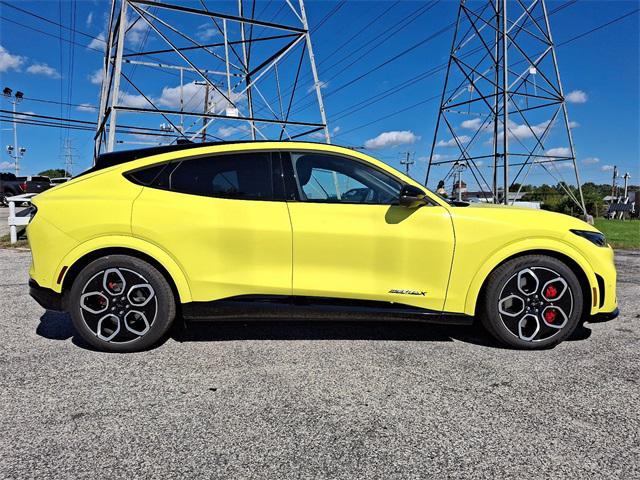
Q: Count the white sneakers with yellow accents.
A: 0